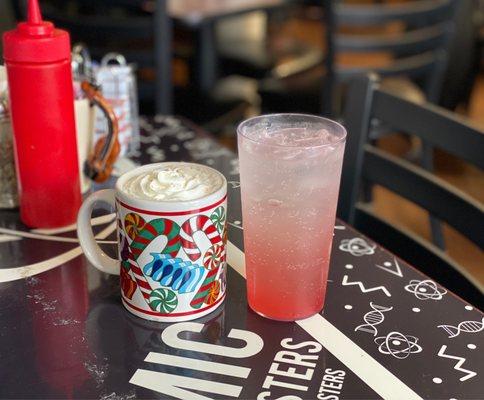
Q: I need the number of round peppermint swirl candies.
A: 5